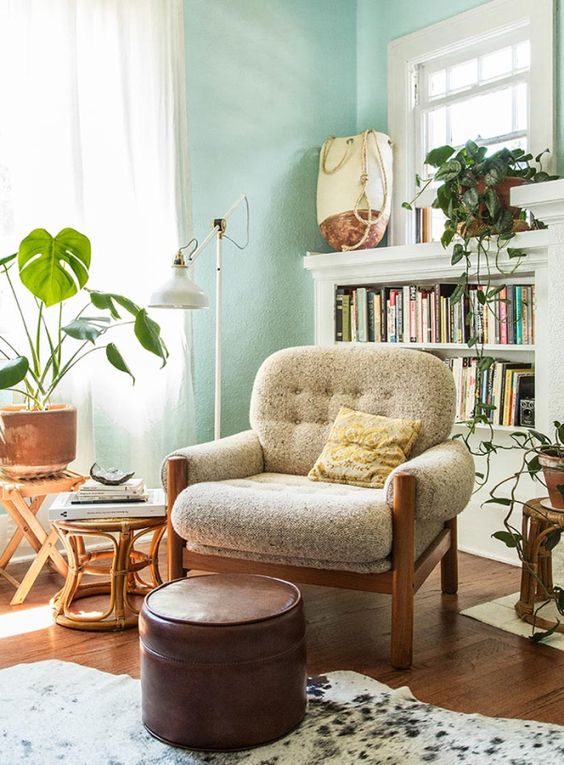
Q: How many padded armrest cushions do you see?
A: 2